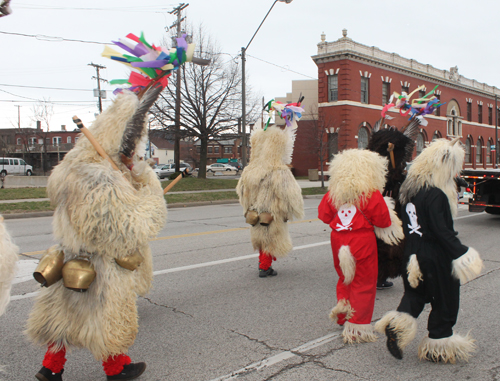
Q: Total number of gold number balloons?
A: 0